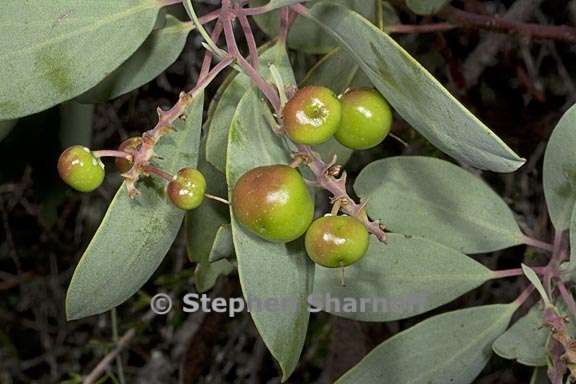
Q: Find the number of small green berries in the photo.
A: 7